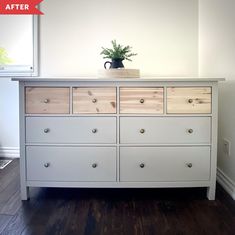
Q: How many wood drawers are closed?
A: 4